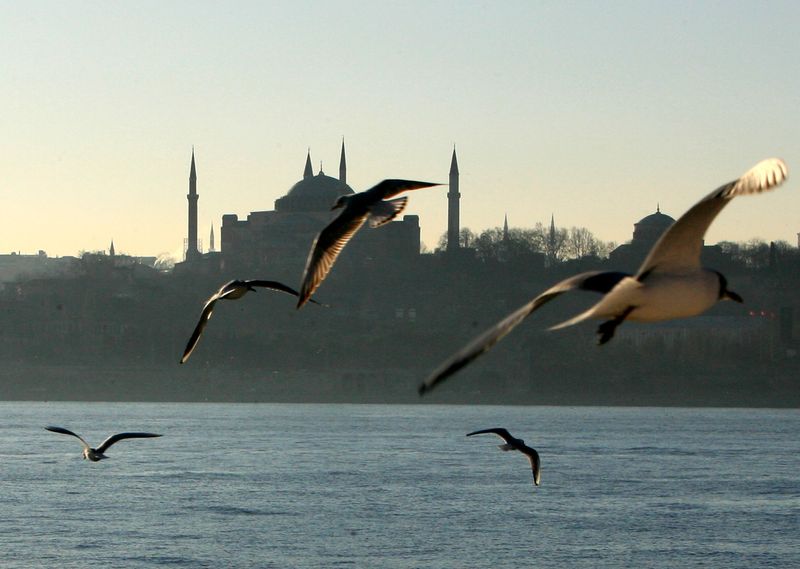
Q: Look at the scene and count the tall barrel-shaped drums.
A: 0